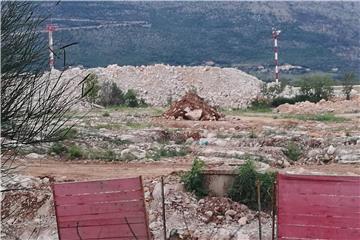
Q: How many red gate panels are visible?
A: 2